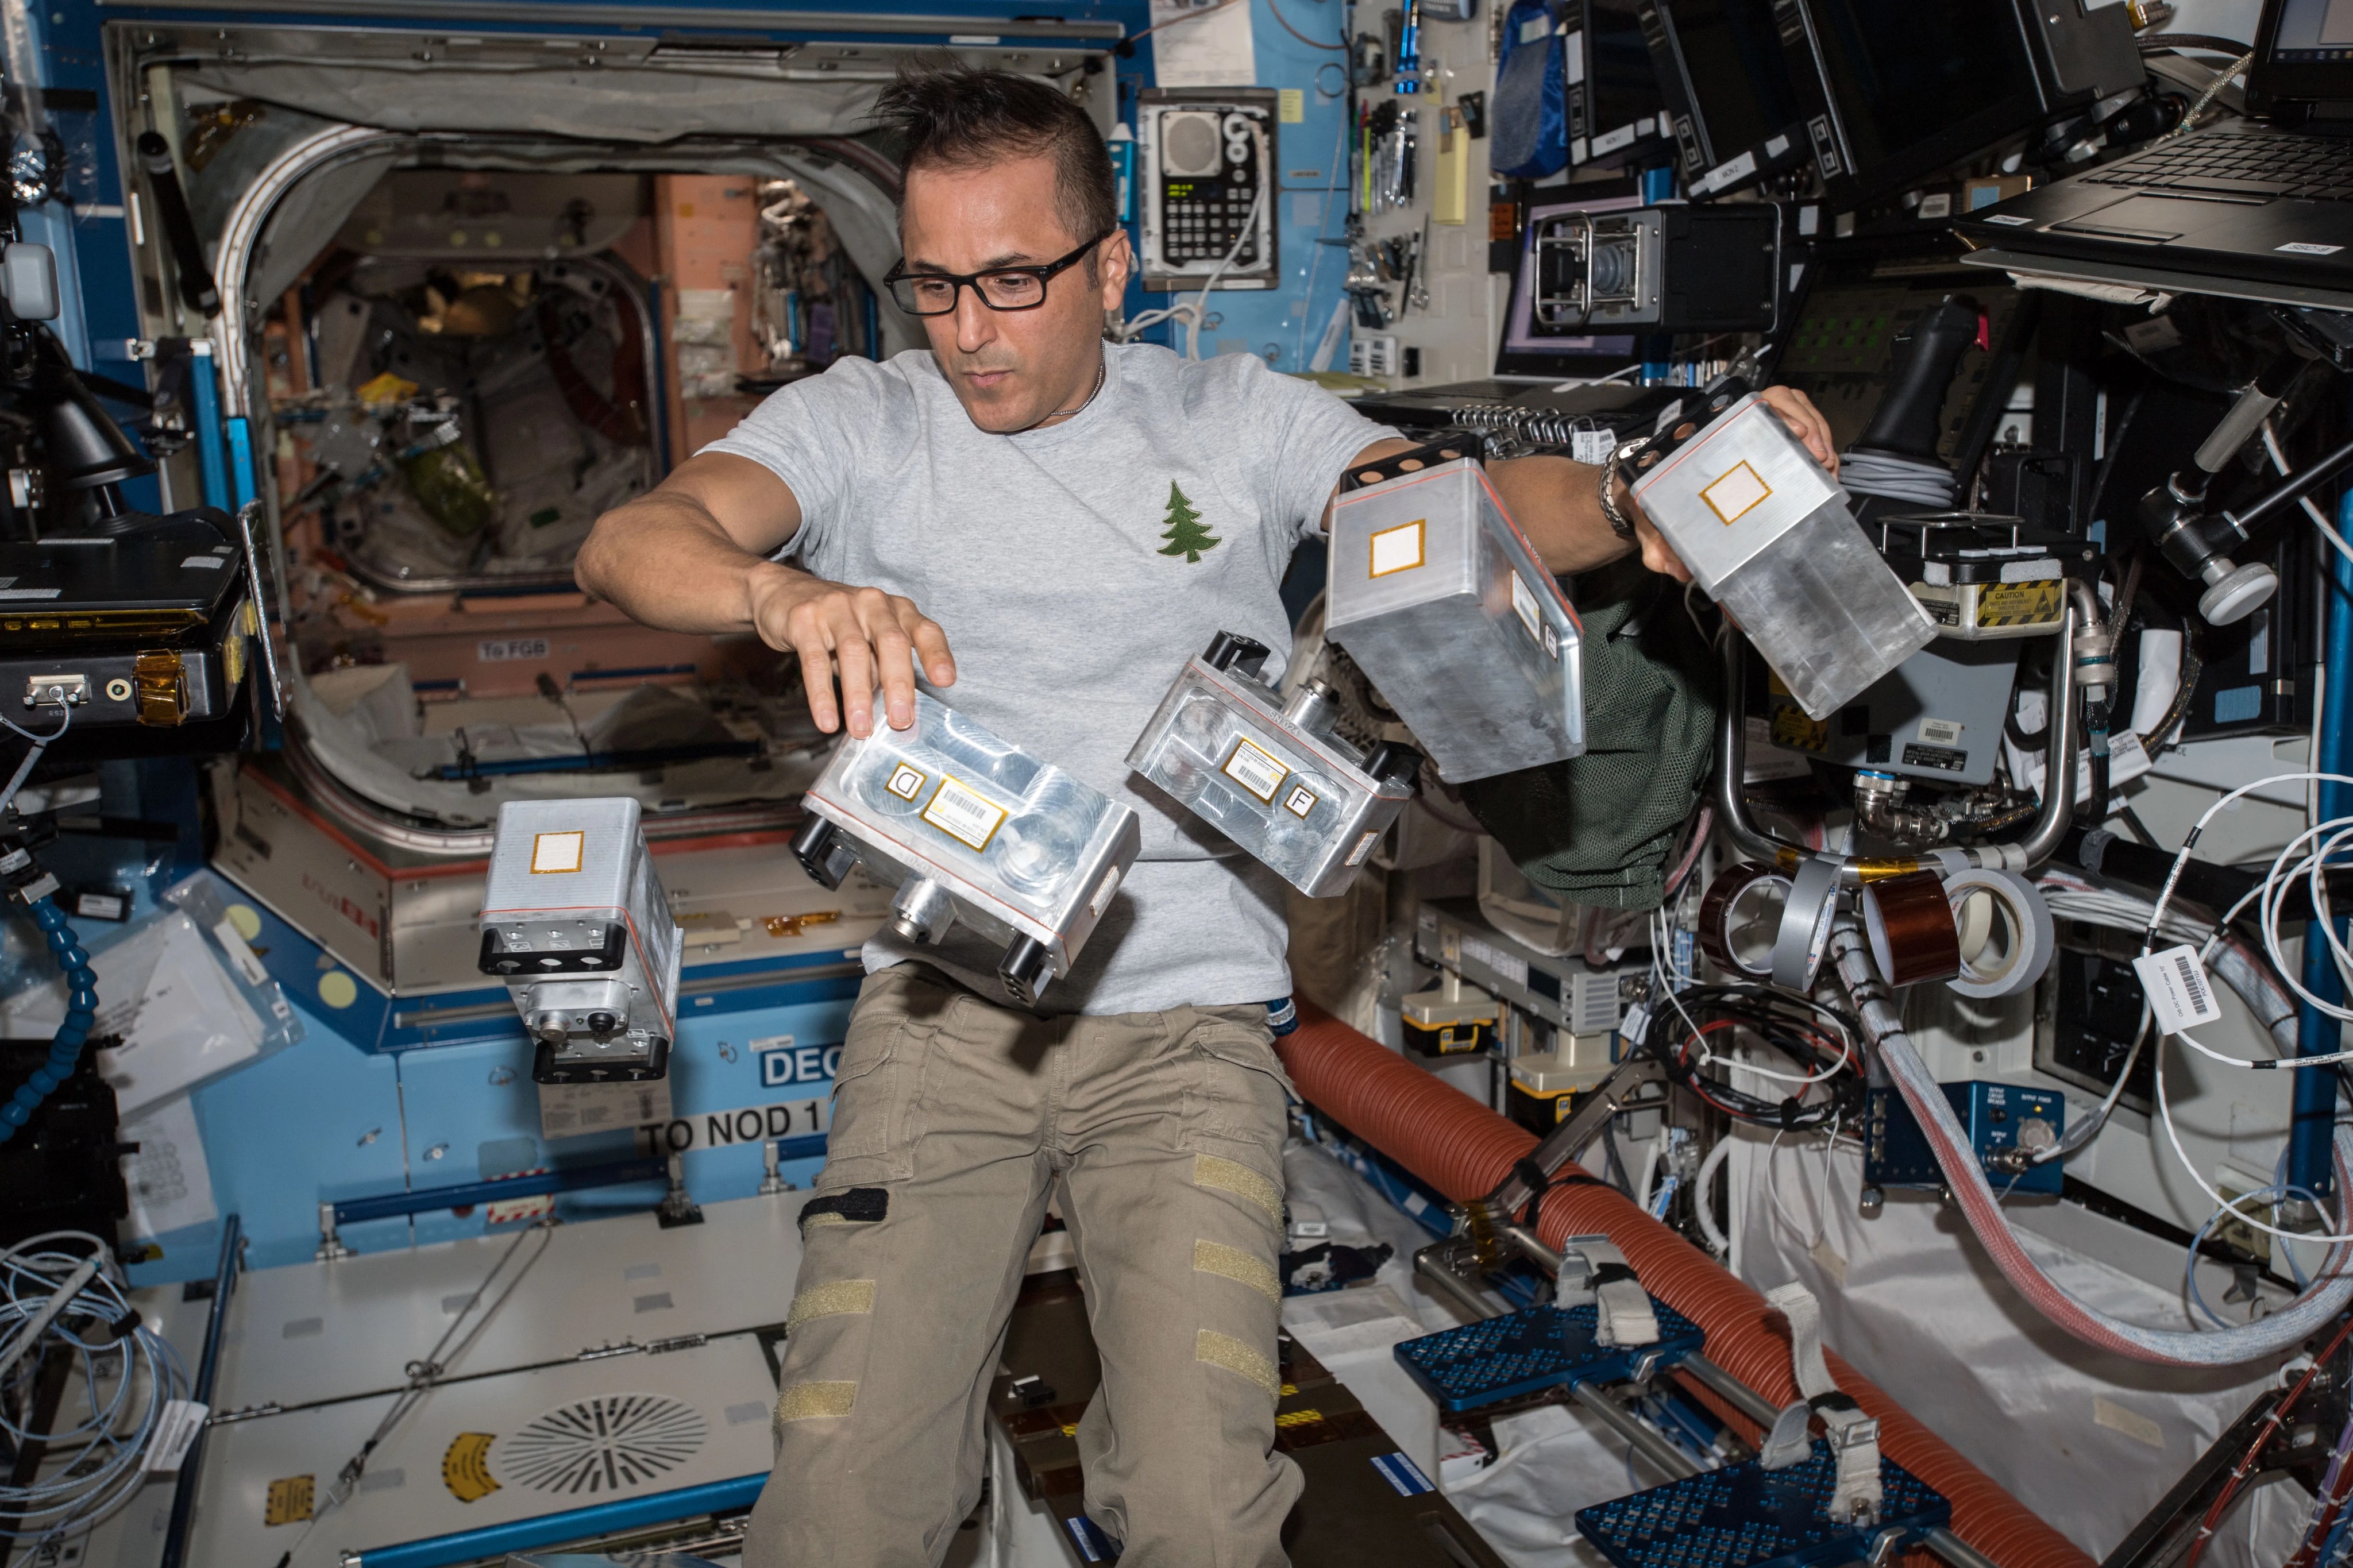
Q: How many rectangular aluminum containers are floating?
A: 5